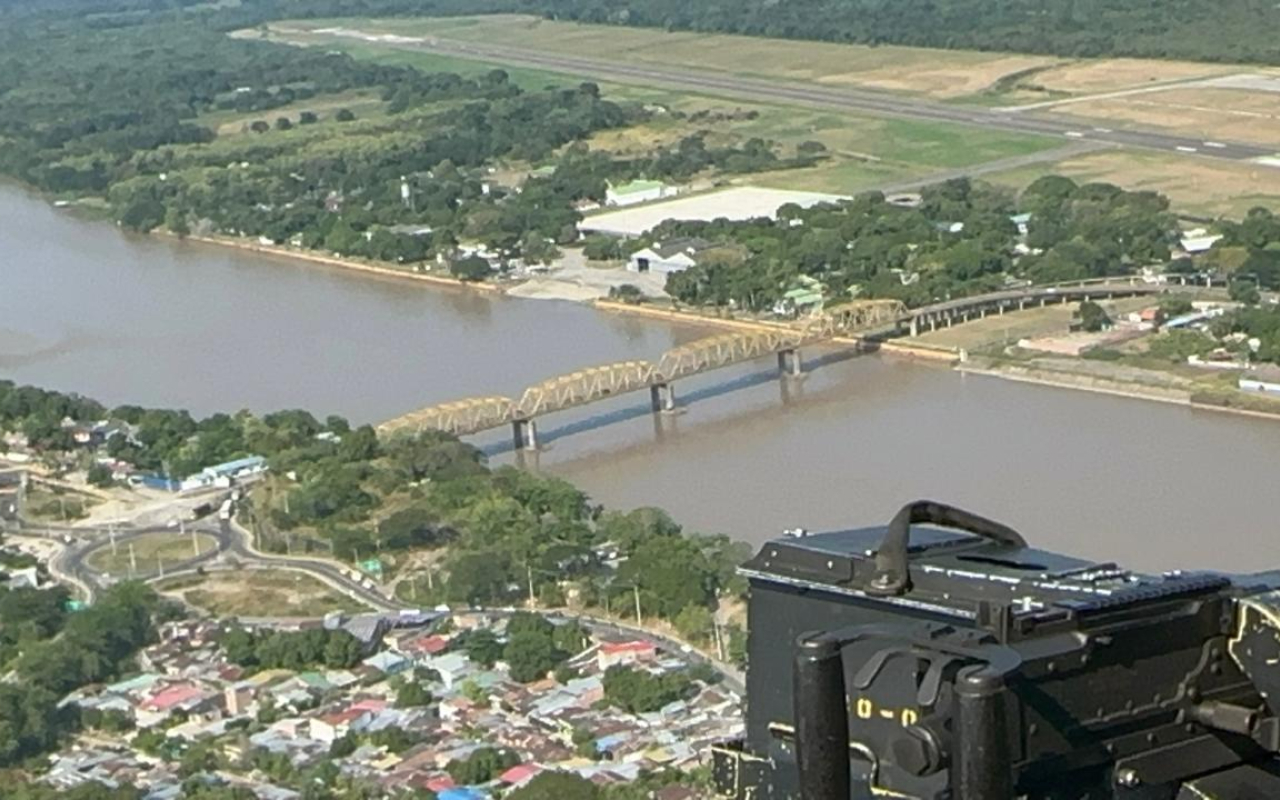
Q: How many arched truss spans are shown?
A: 4